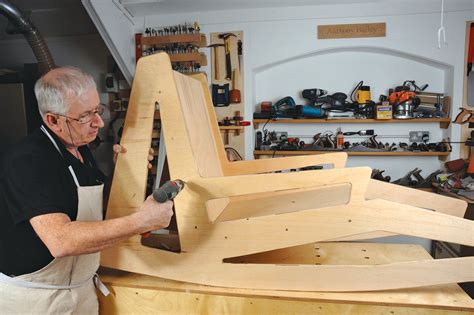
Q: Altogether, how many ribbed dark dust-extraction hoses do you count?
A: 1